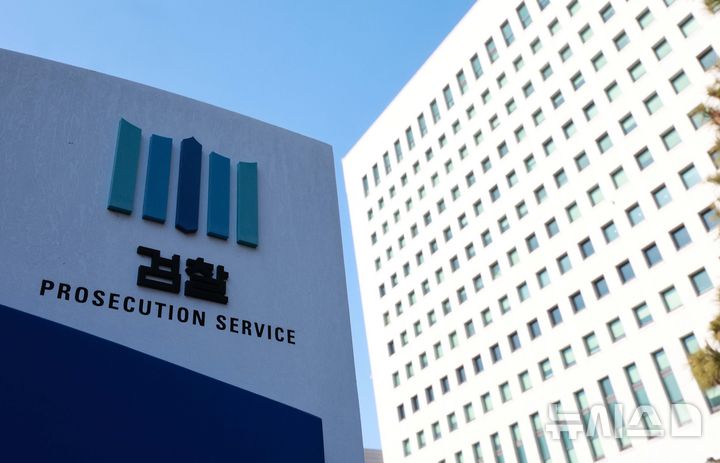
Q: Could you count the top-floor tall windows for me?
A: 14